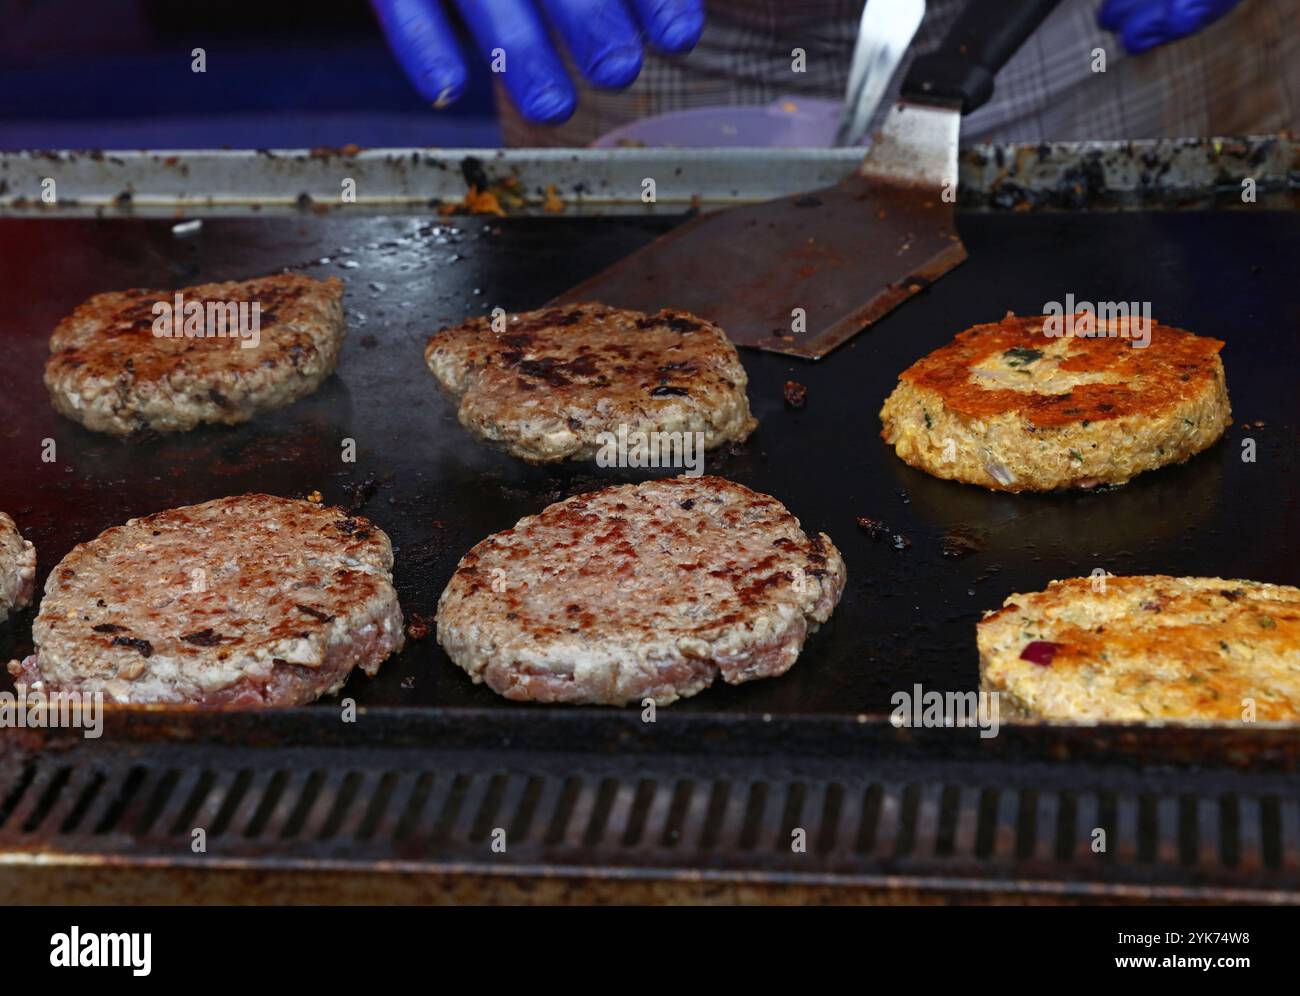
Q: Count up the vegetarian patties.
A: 2